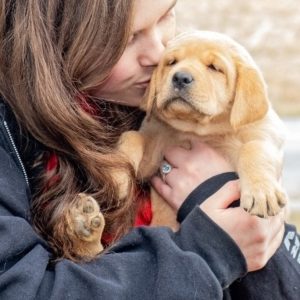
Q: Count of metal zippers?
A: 1